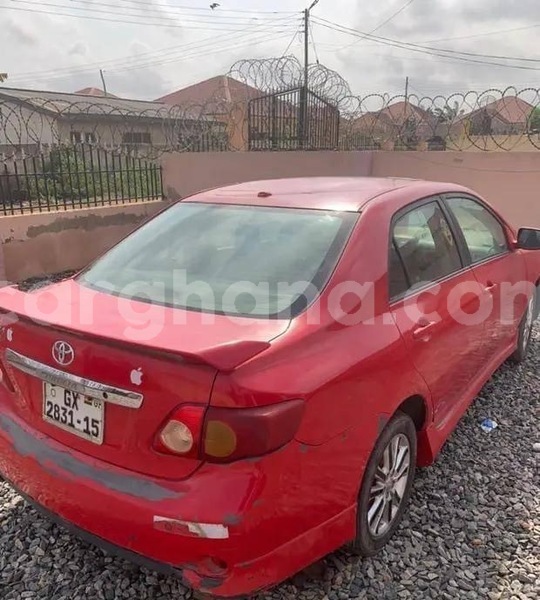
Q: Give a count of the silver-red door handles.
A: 2